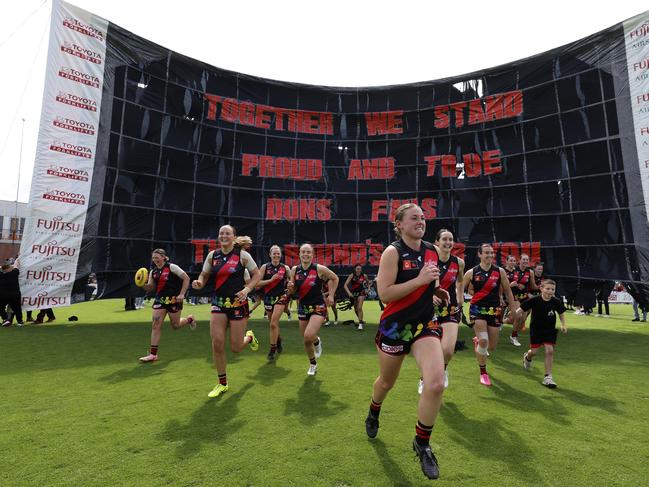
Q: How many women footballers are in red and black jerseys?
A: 11